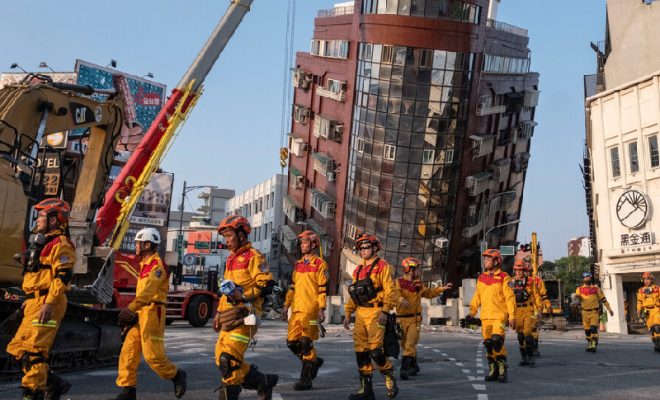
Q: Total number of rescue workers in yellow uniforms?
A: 11